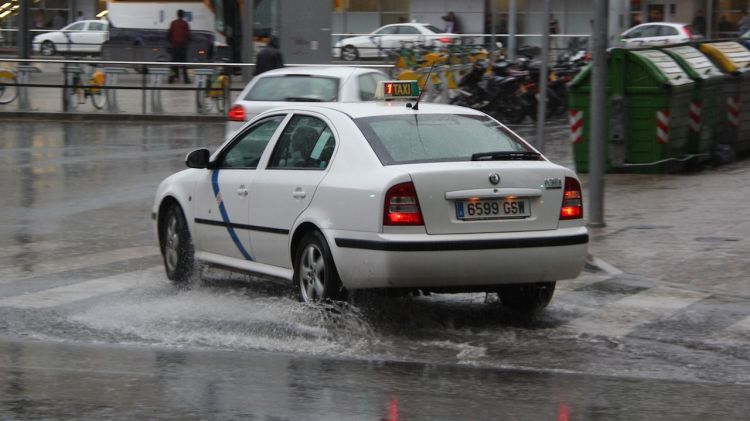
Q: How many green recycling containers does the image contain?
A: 2